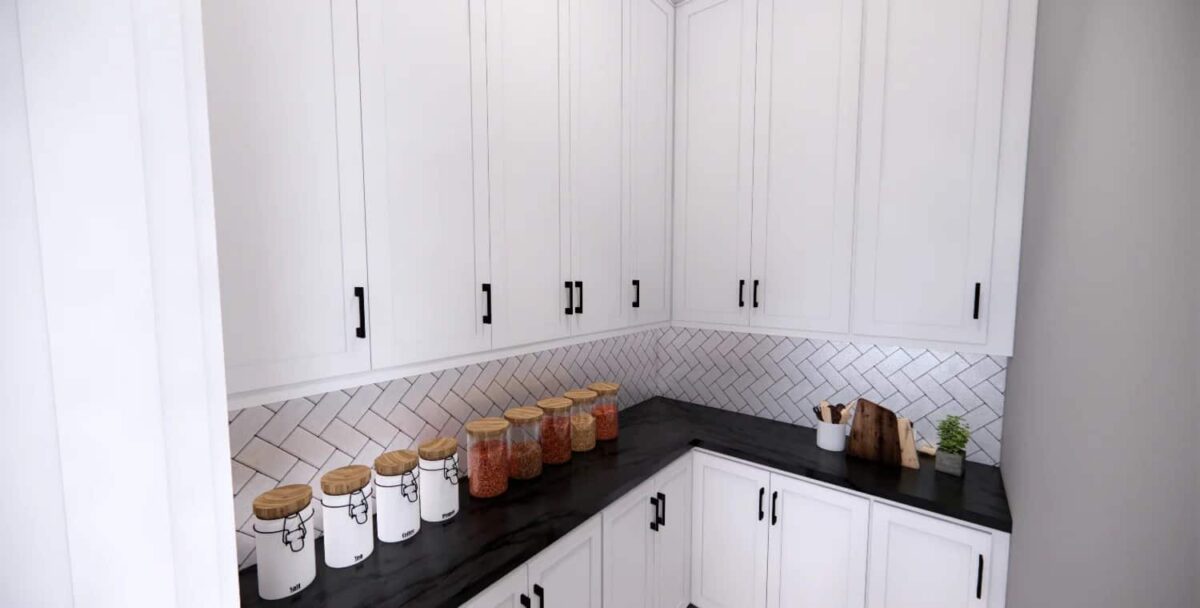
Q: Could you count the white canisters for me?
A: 4